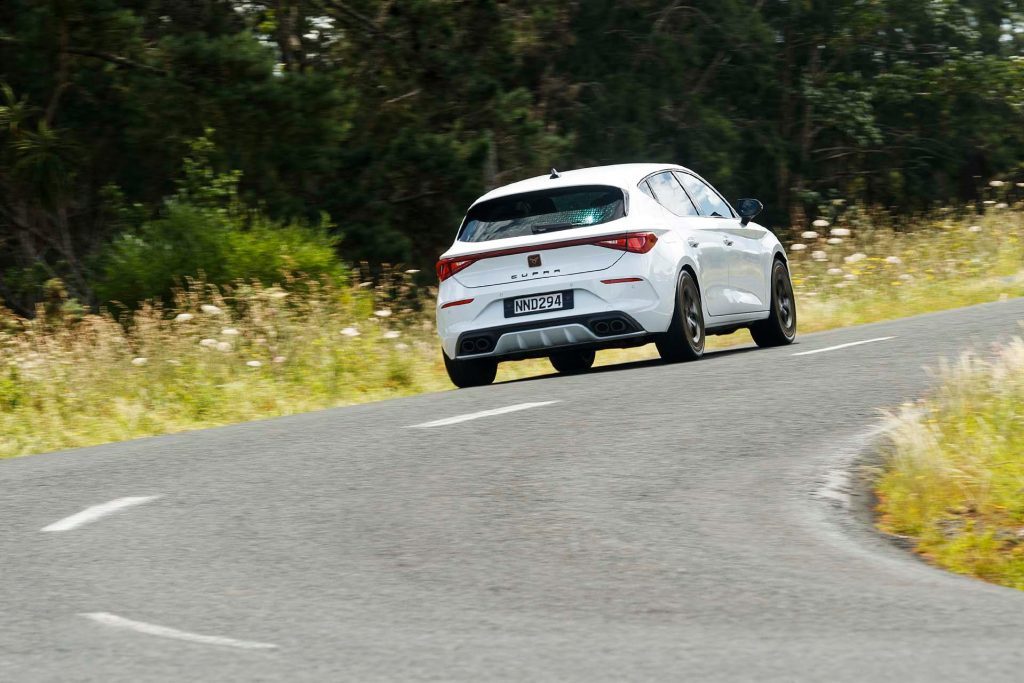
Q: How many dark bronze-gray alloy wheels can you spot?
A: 2